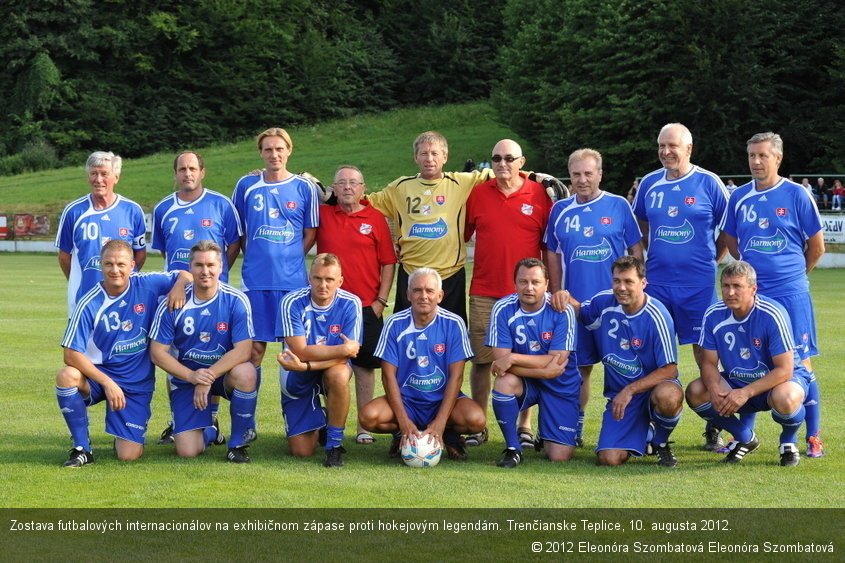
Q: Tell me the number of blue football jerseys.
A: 13